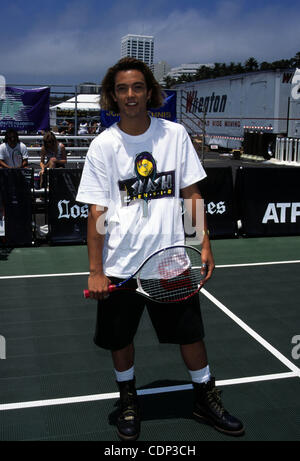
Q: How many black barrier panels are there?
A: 3